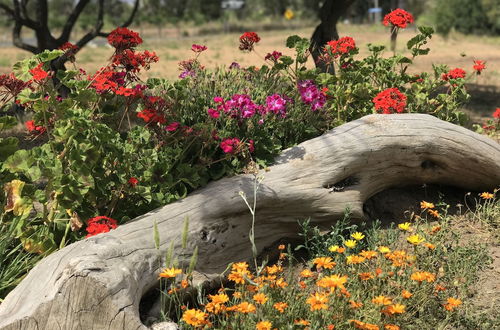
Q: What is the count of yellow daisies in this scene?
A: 6